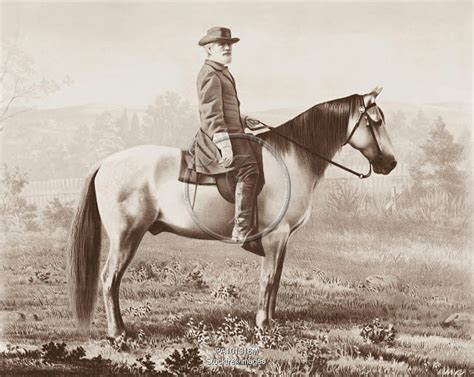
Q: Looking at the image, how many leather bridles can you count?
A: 1